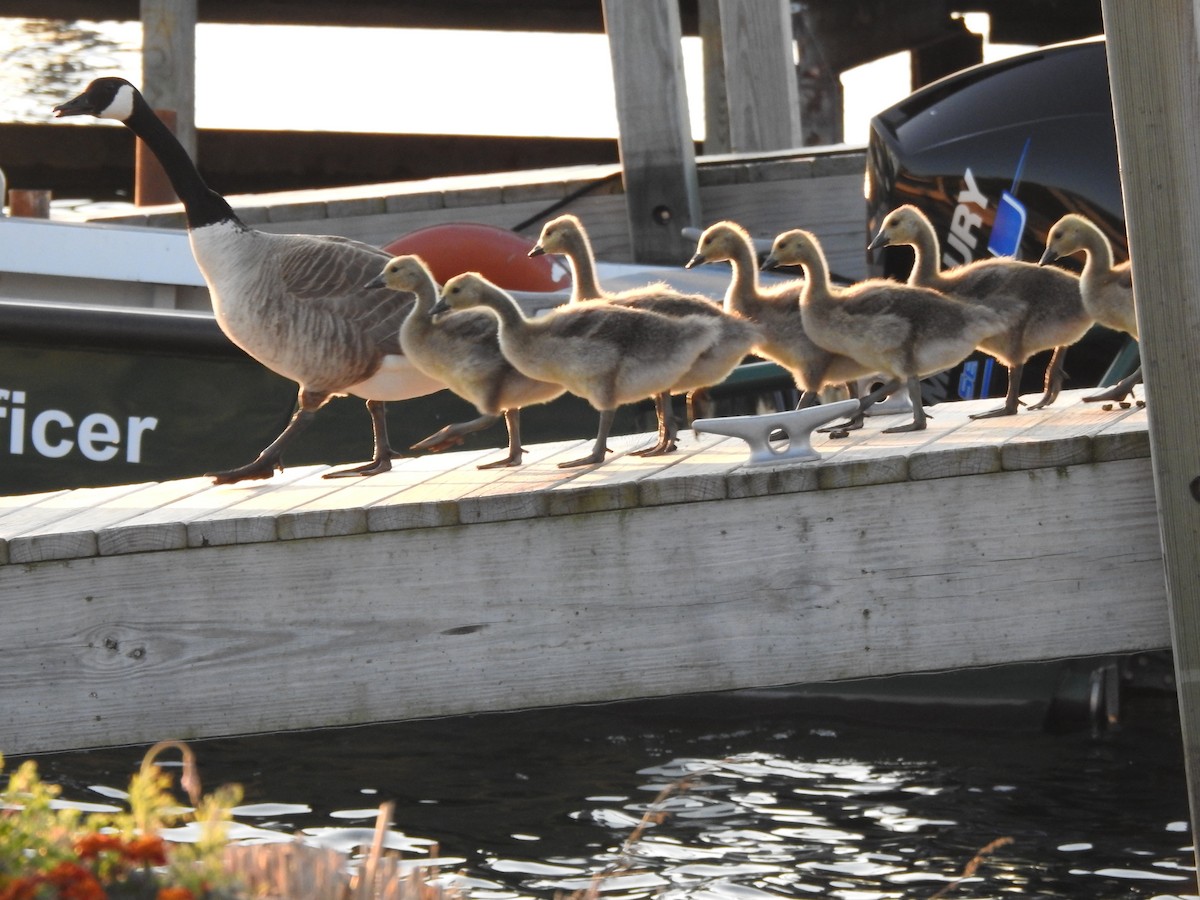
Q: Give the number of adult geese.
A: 1